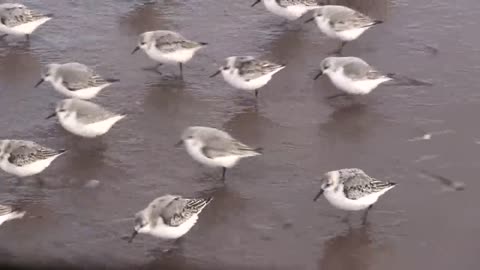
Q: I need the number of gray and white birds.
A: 13